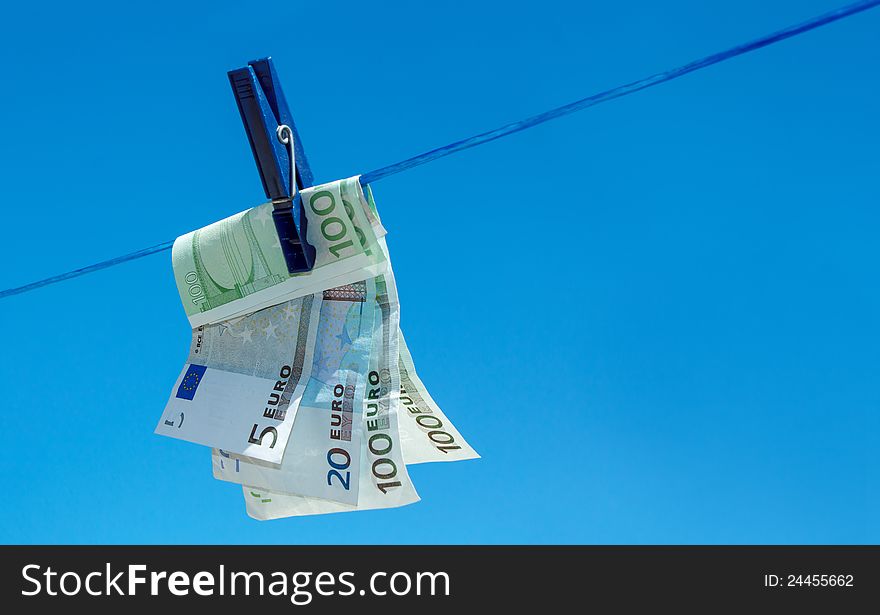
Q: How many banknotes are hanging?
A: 4